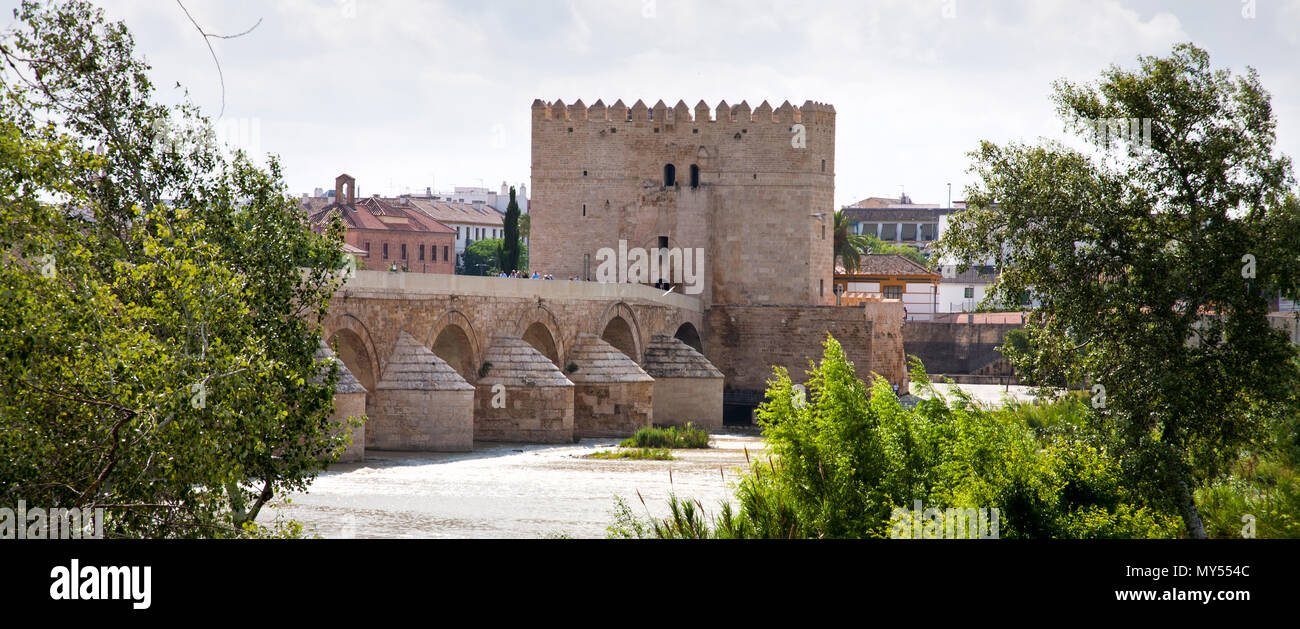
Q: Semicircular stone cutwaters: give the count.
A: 5